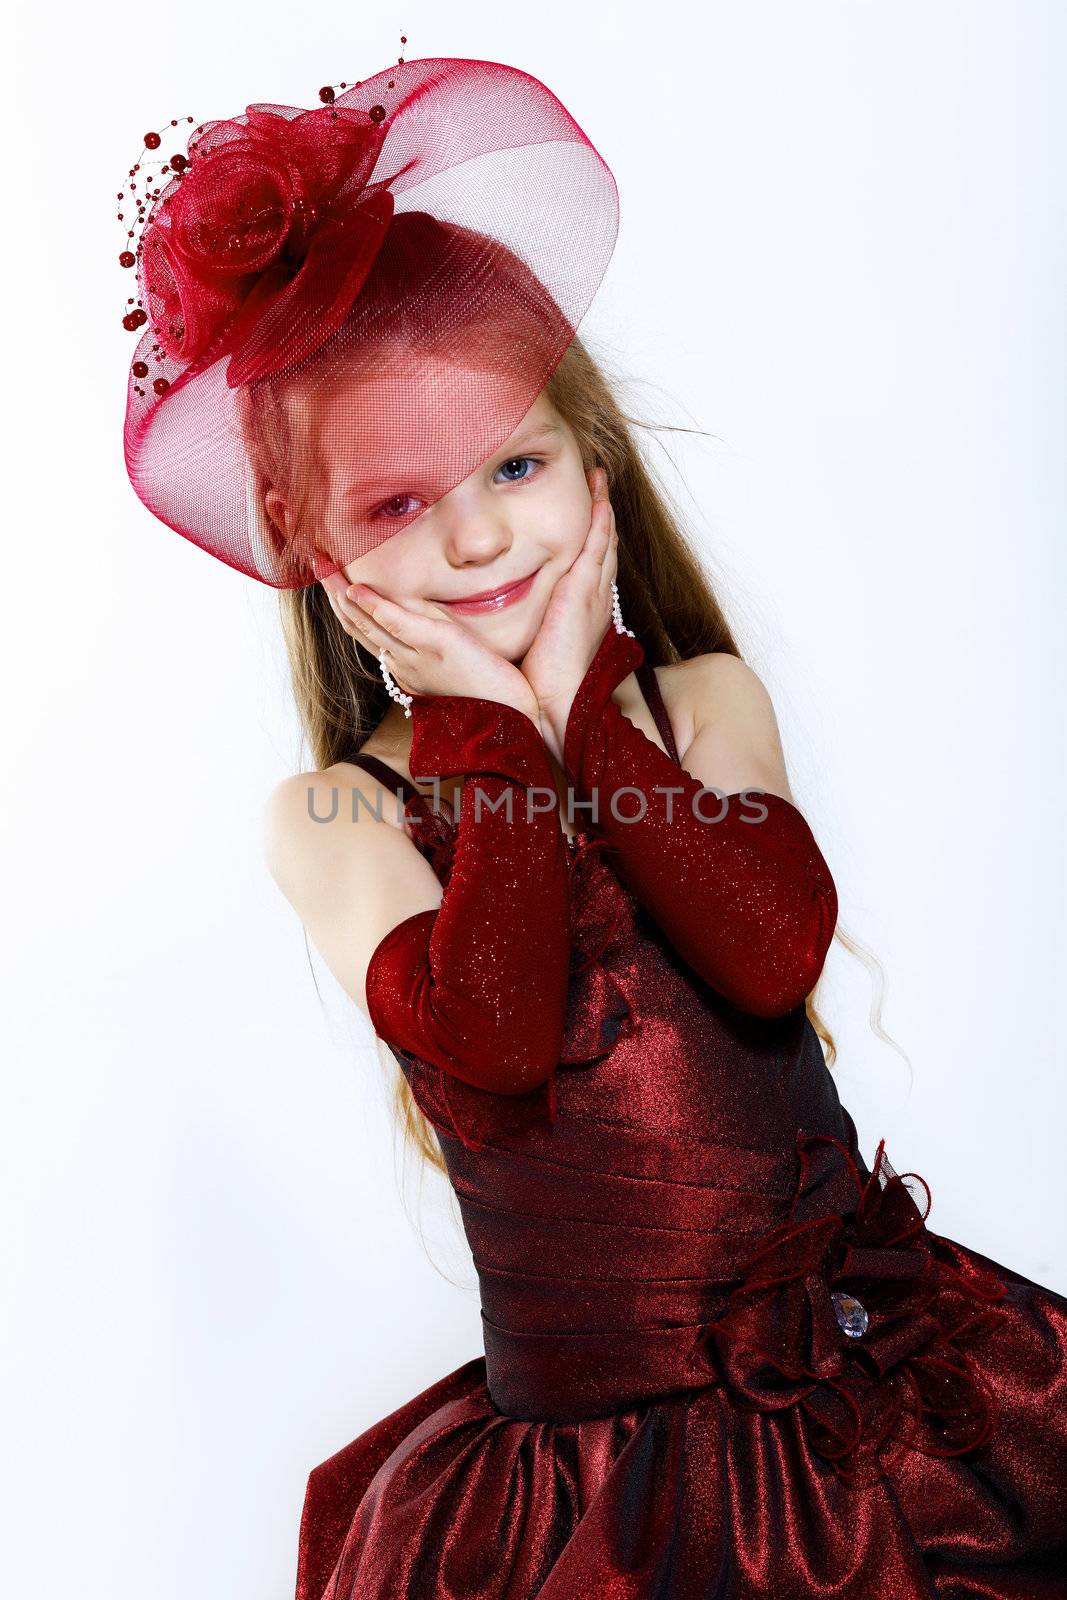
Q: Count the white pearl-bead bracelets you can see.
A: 2